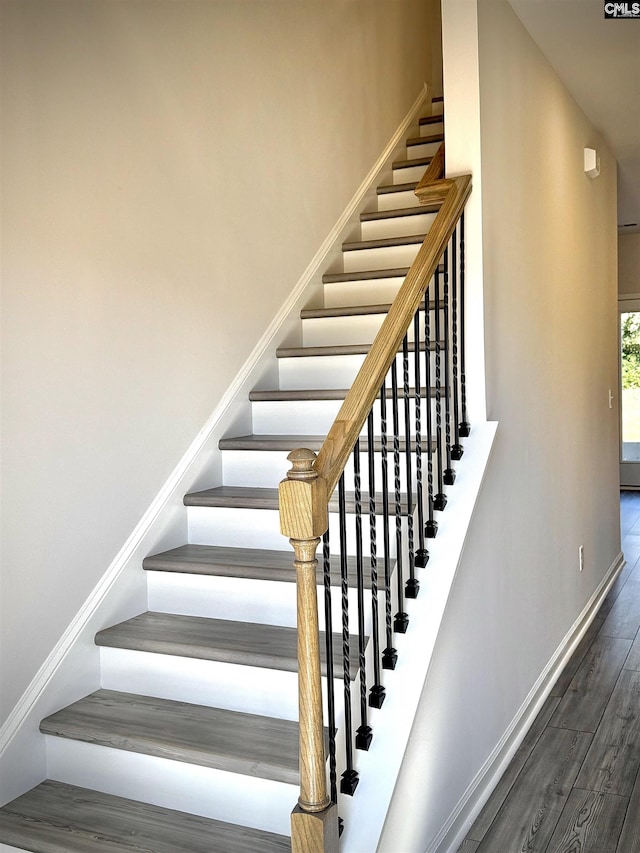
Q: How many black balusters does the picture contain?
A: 13